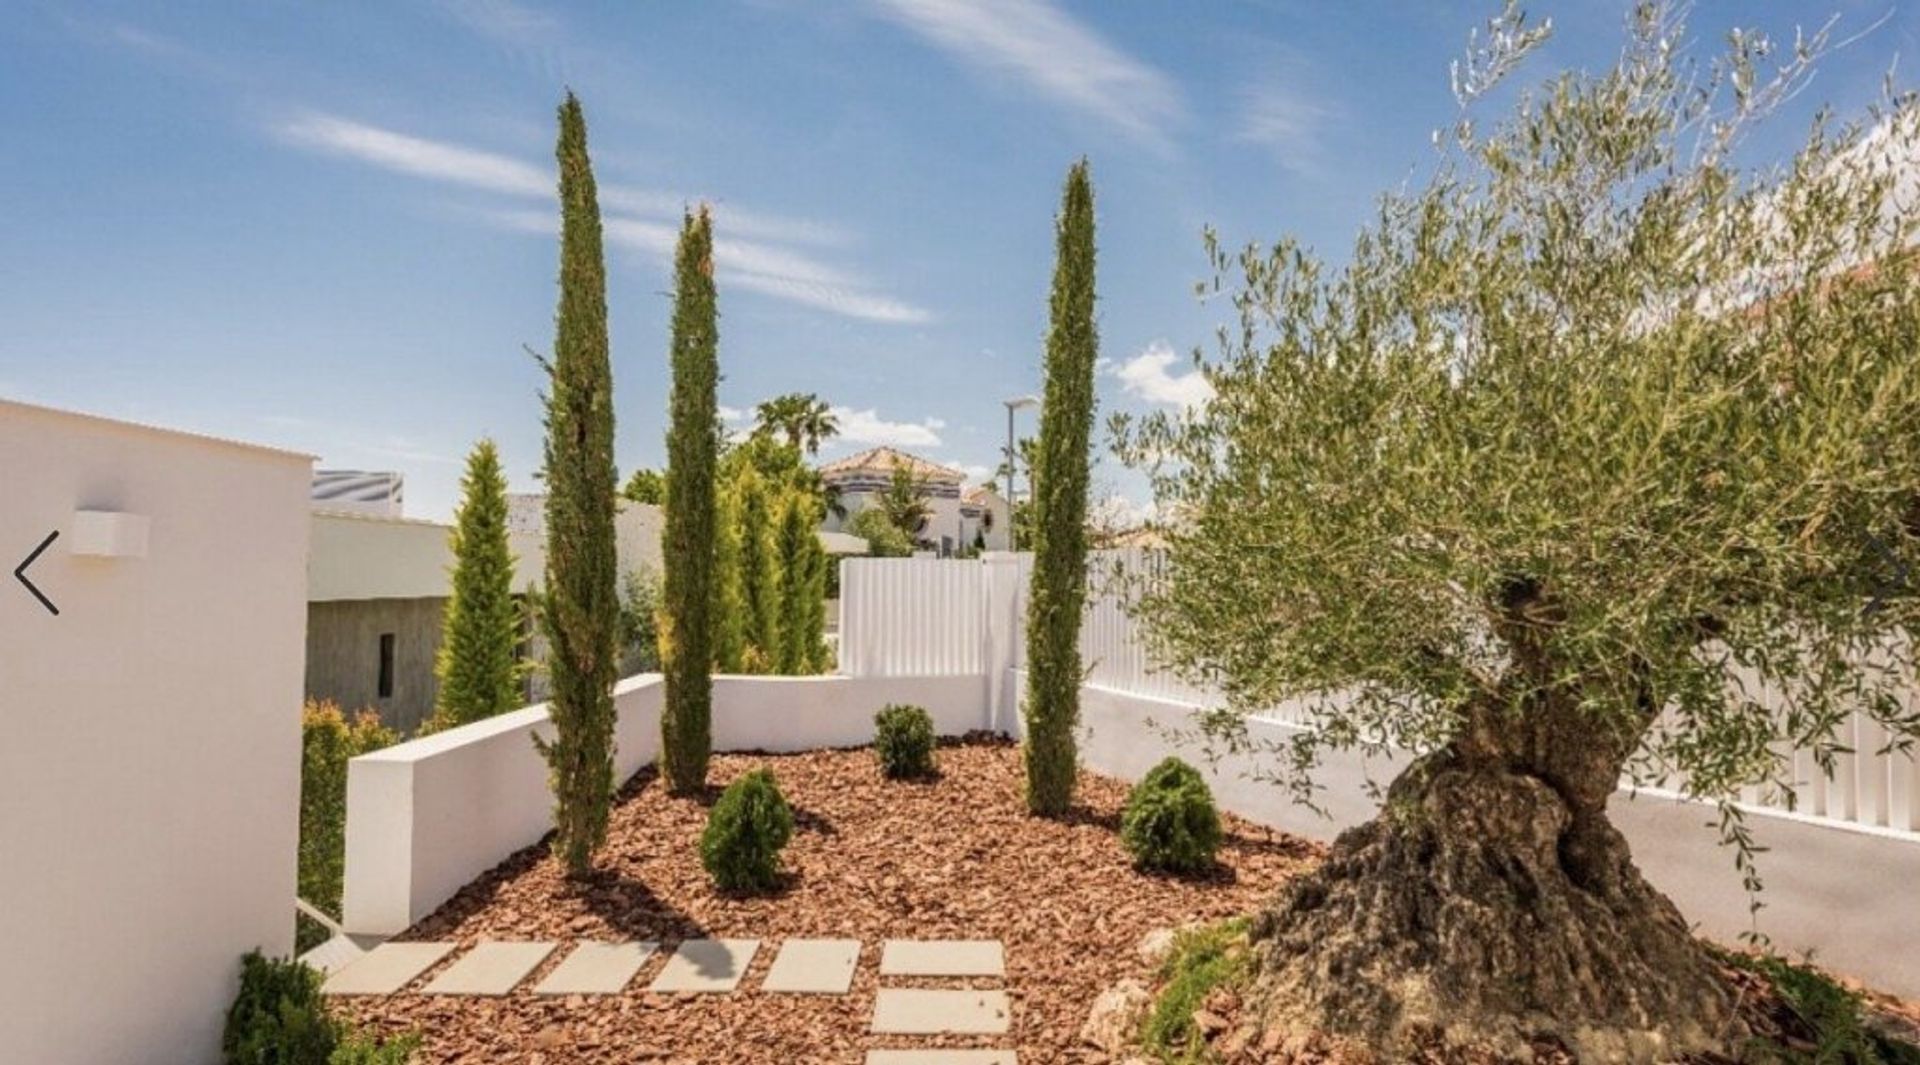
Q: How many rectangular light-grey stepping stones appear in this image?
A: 8